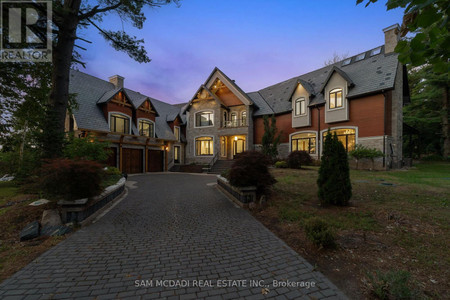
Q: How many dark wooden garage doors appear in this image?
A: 3